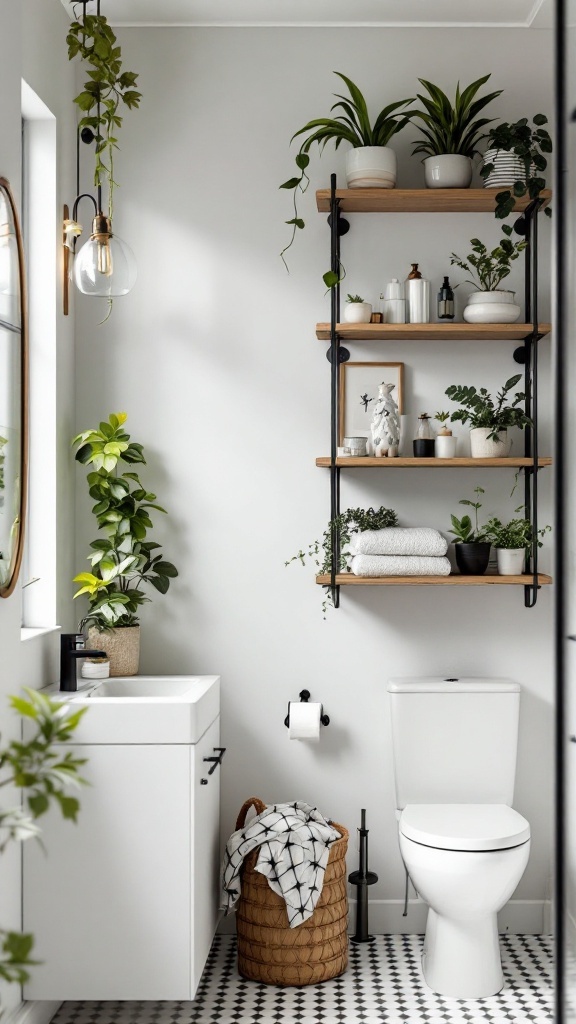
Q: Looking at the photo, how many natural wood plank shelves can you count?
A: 4